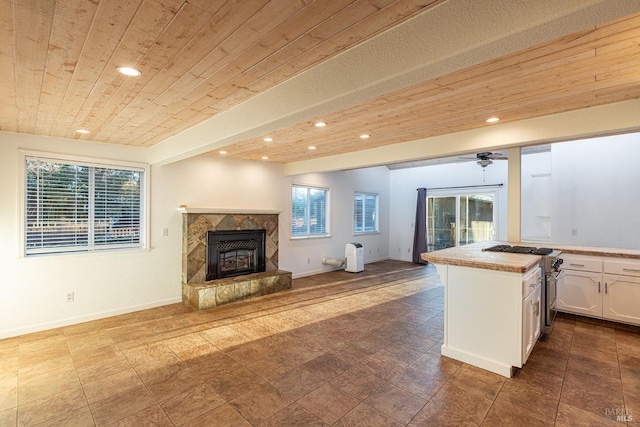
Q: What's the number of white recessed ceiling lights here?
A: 9